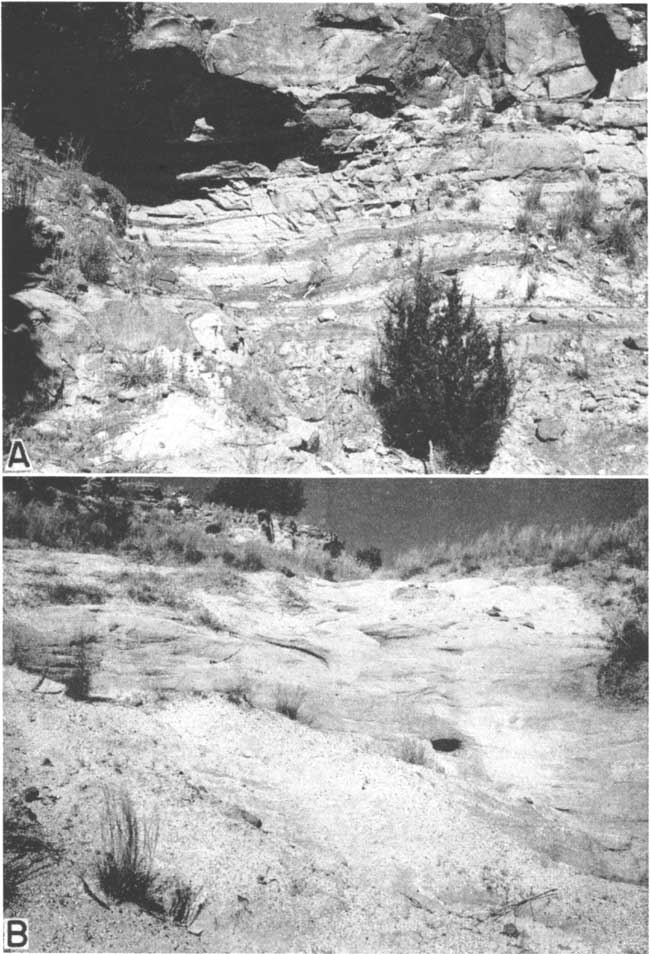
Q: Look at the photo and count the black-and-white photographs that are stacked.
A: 2